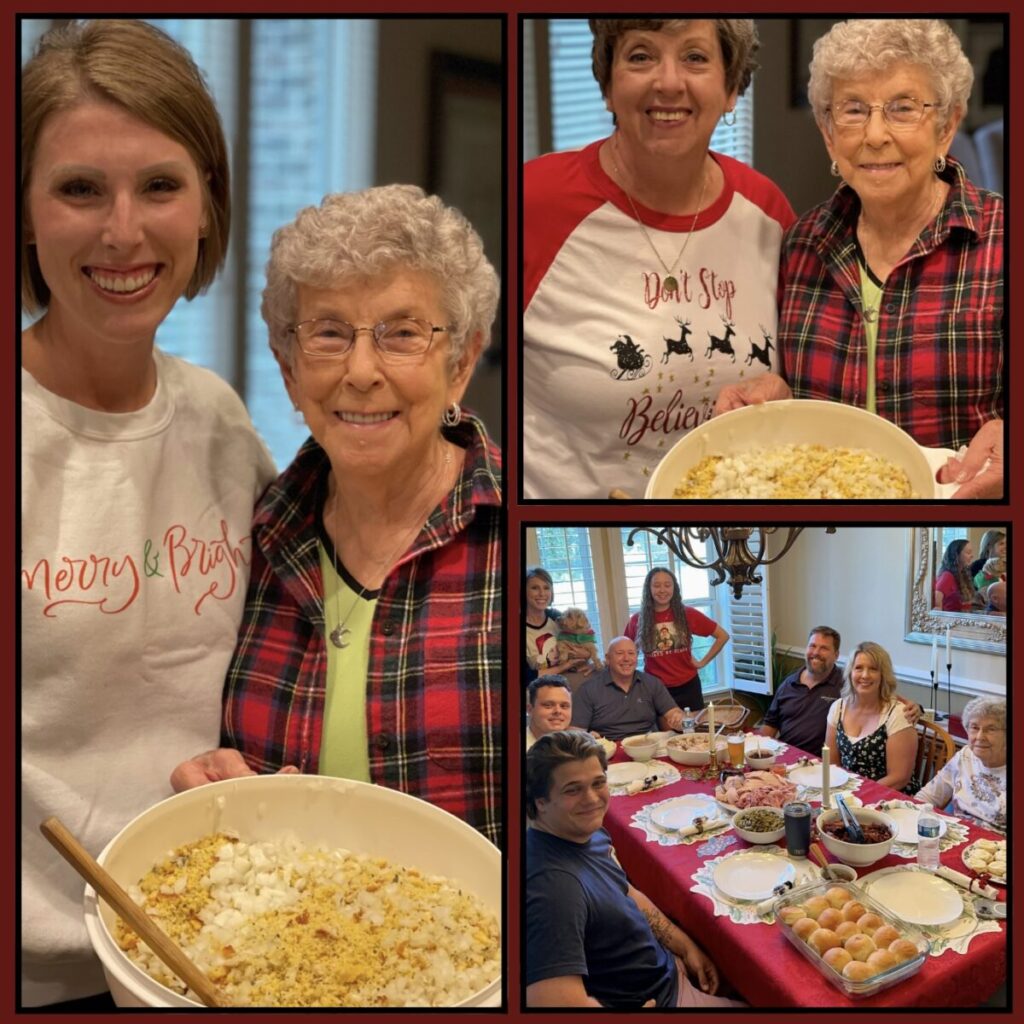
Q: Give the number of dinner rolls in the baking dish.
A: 15